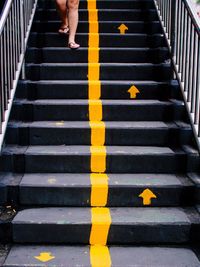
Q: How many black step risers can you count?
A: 12